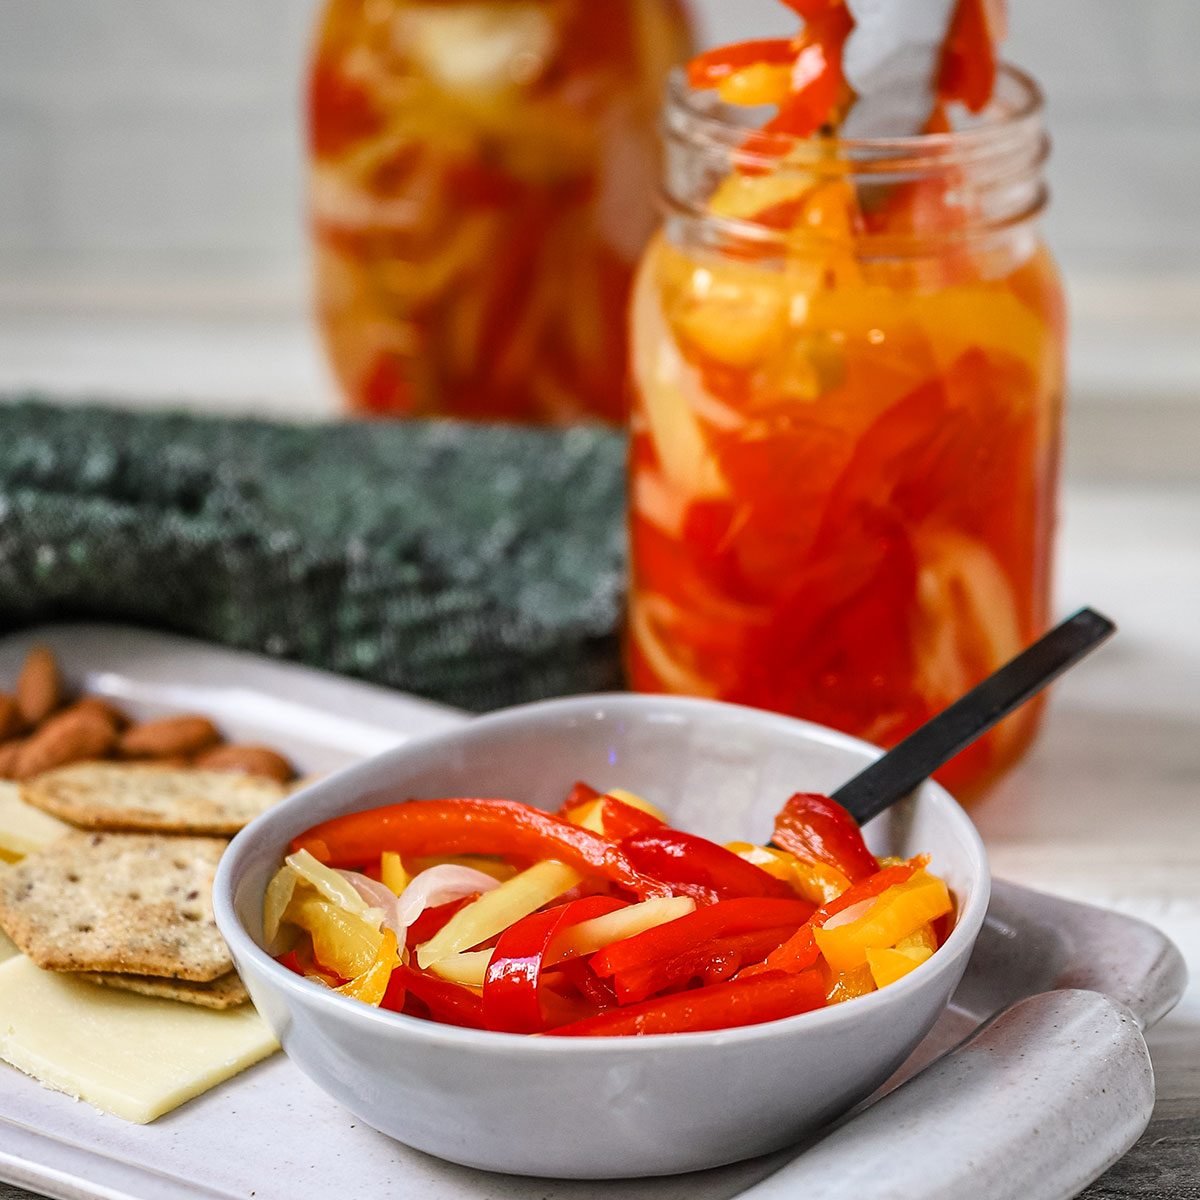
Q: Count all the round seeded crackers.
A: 3